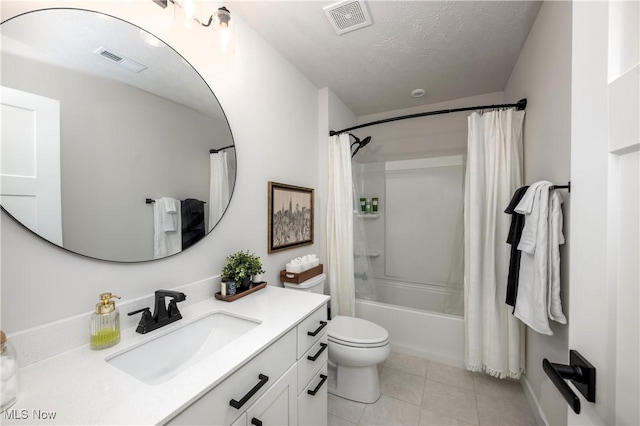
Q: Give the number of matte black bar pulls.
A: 5